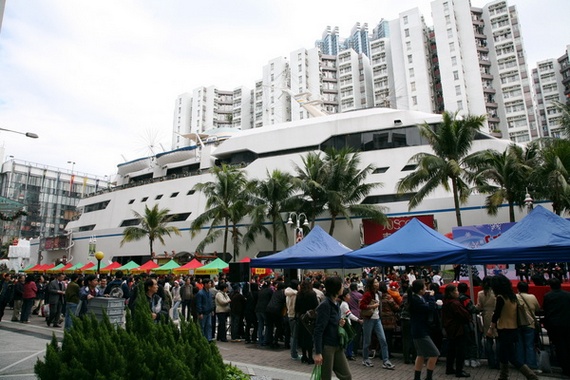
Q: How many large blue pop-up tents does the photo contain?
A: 3